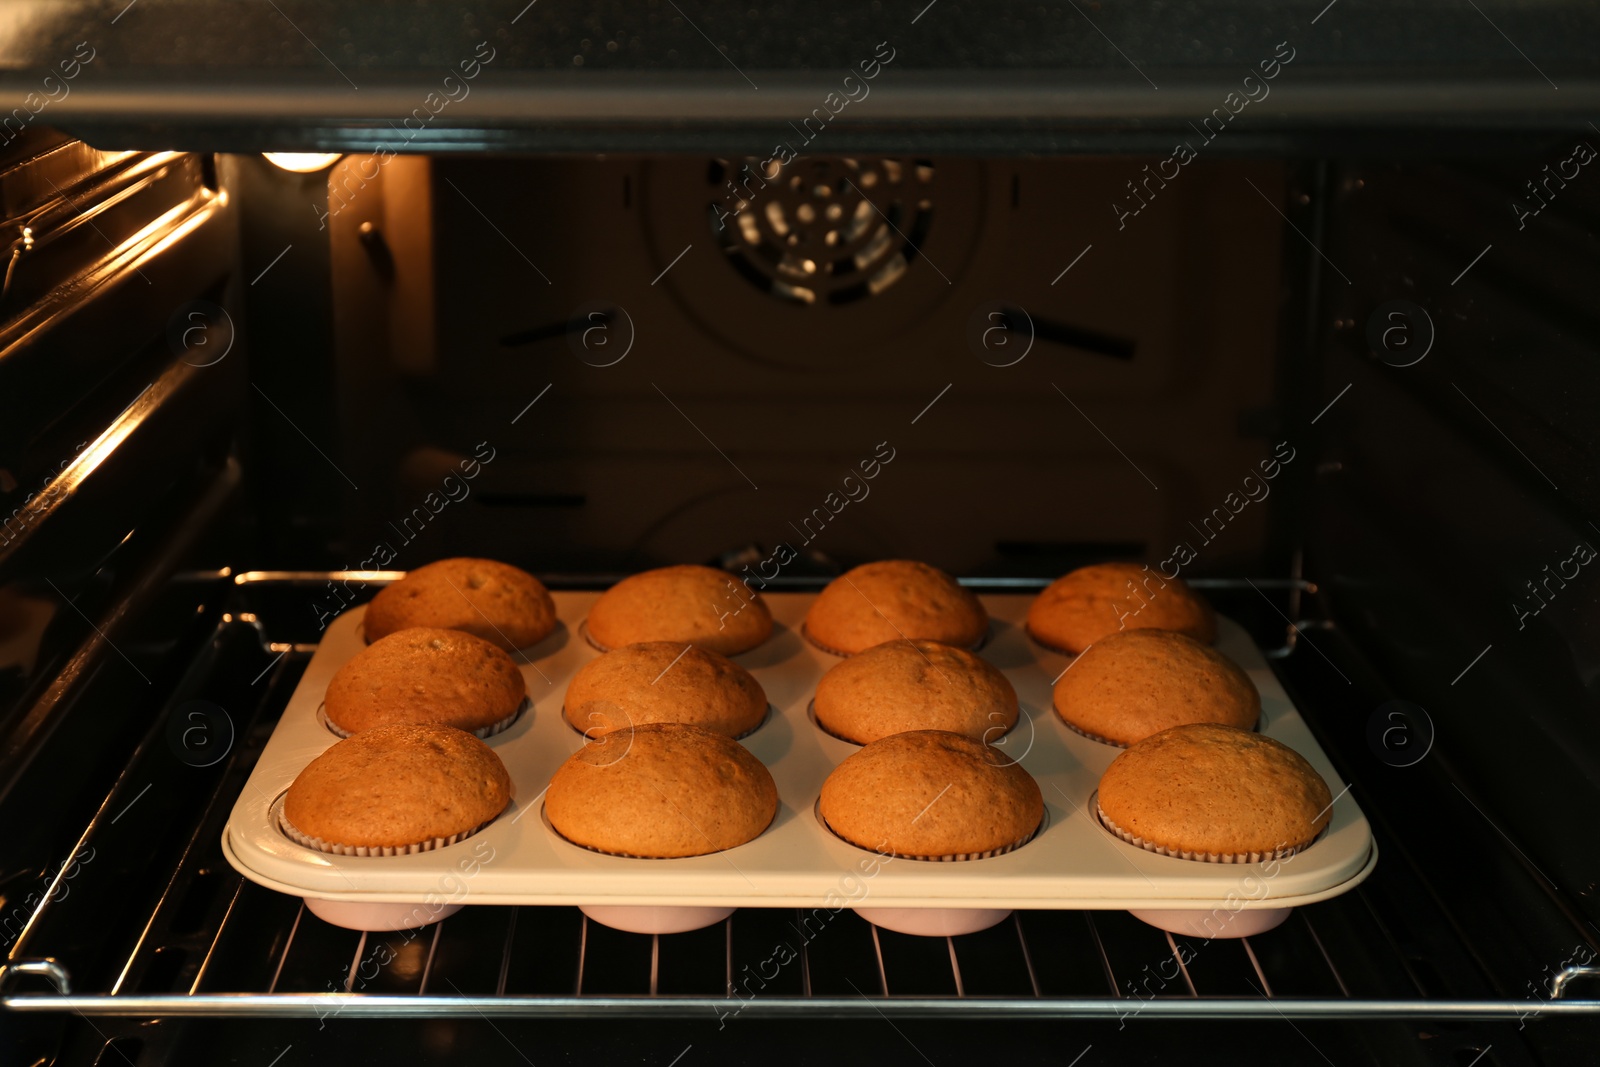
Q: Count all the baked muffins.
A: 12